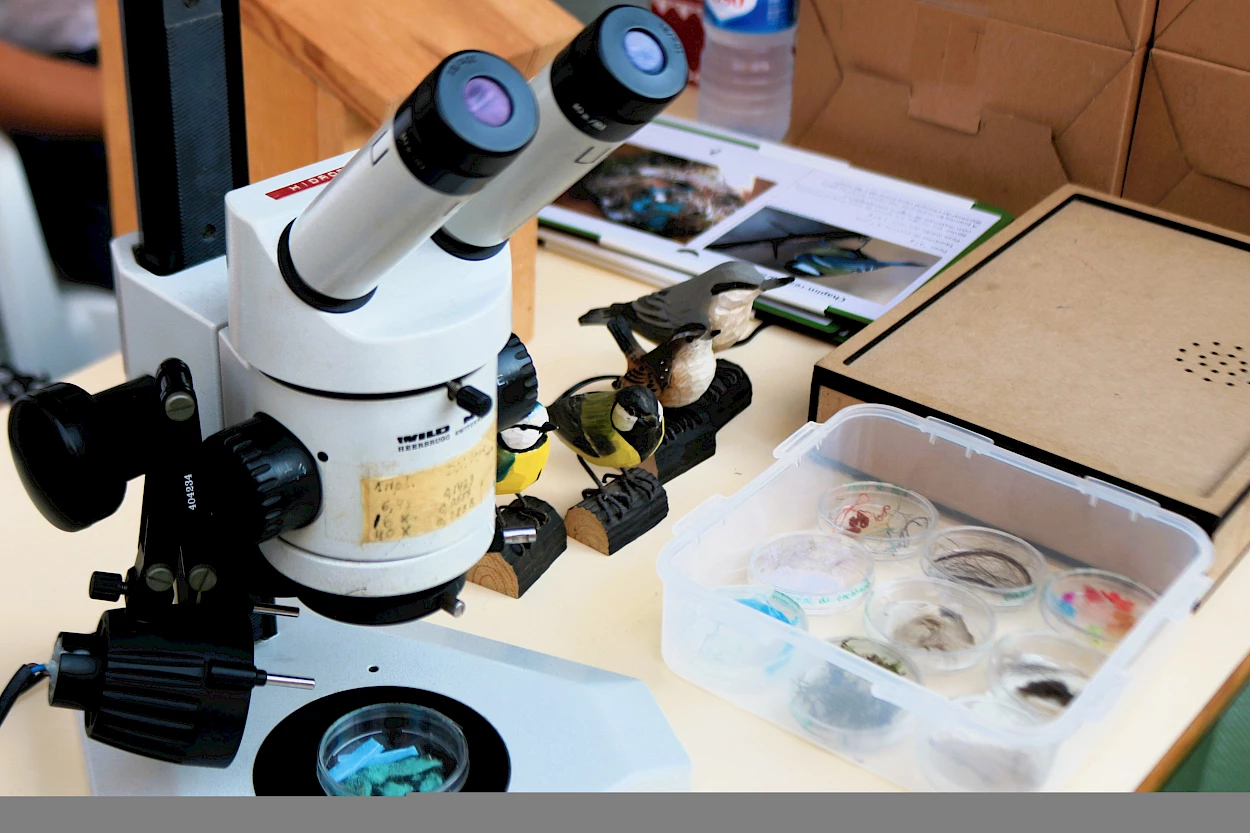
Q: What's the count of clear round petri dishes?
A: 10